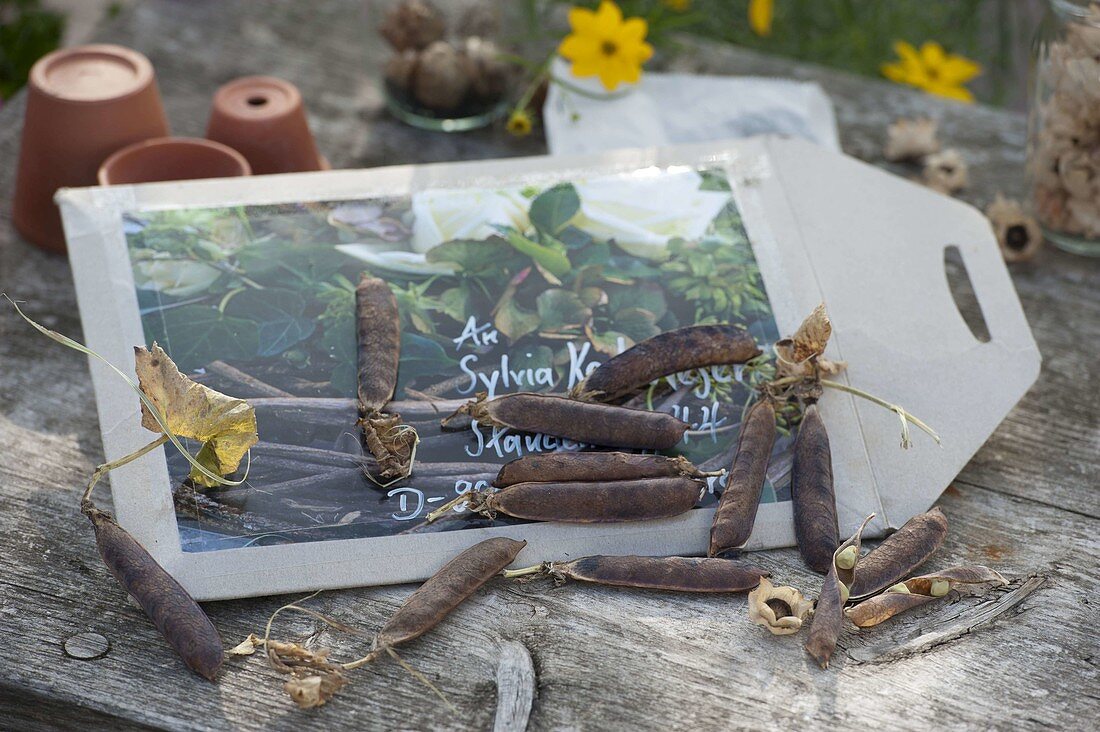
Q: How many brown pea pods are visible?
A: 13